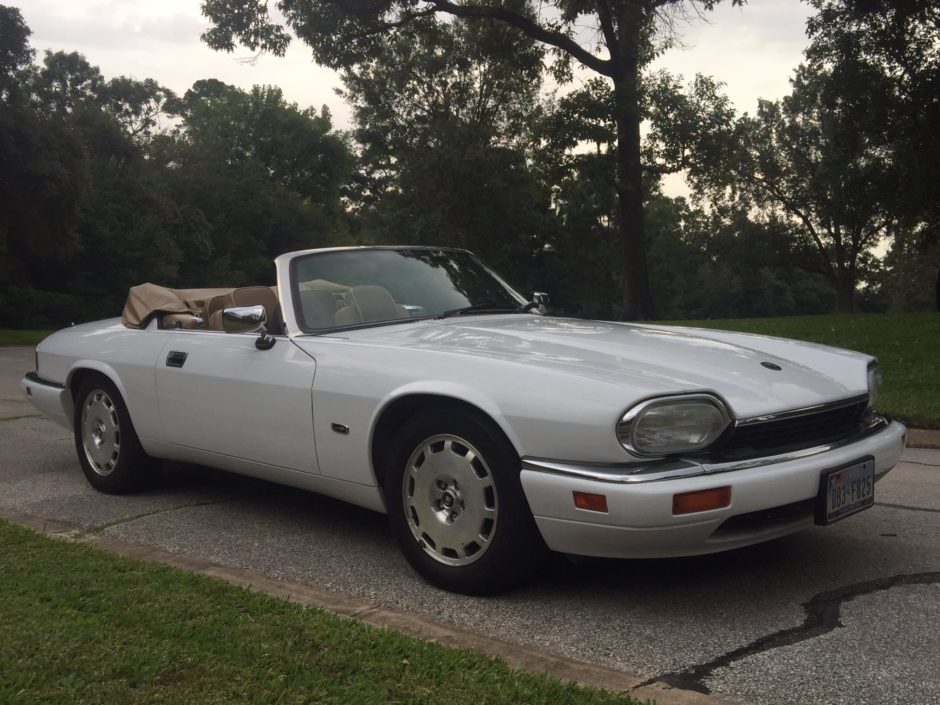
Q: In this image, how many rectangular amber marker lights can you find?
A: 2